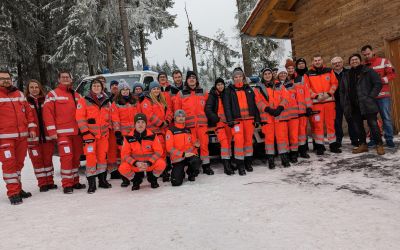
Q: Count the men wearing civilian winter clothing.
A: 2